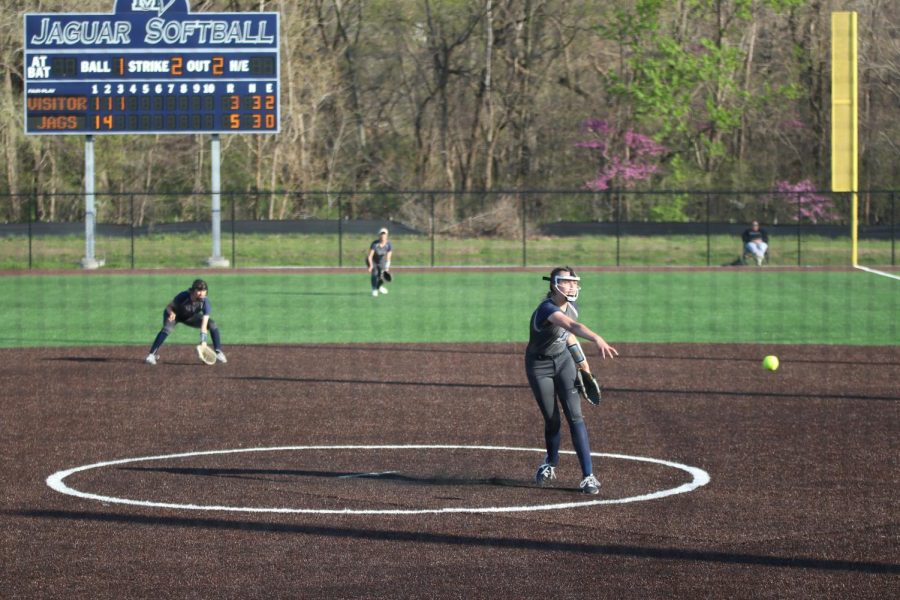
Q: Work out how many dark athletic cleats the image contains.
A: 2